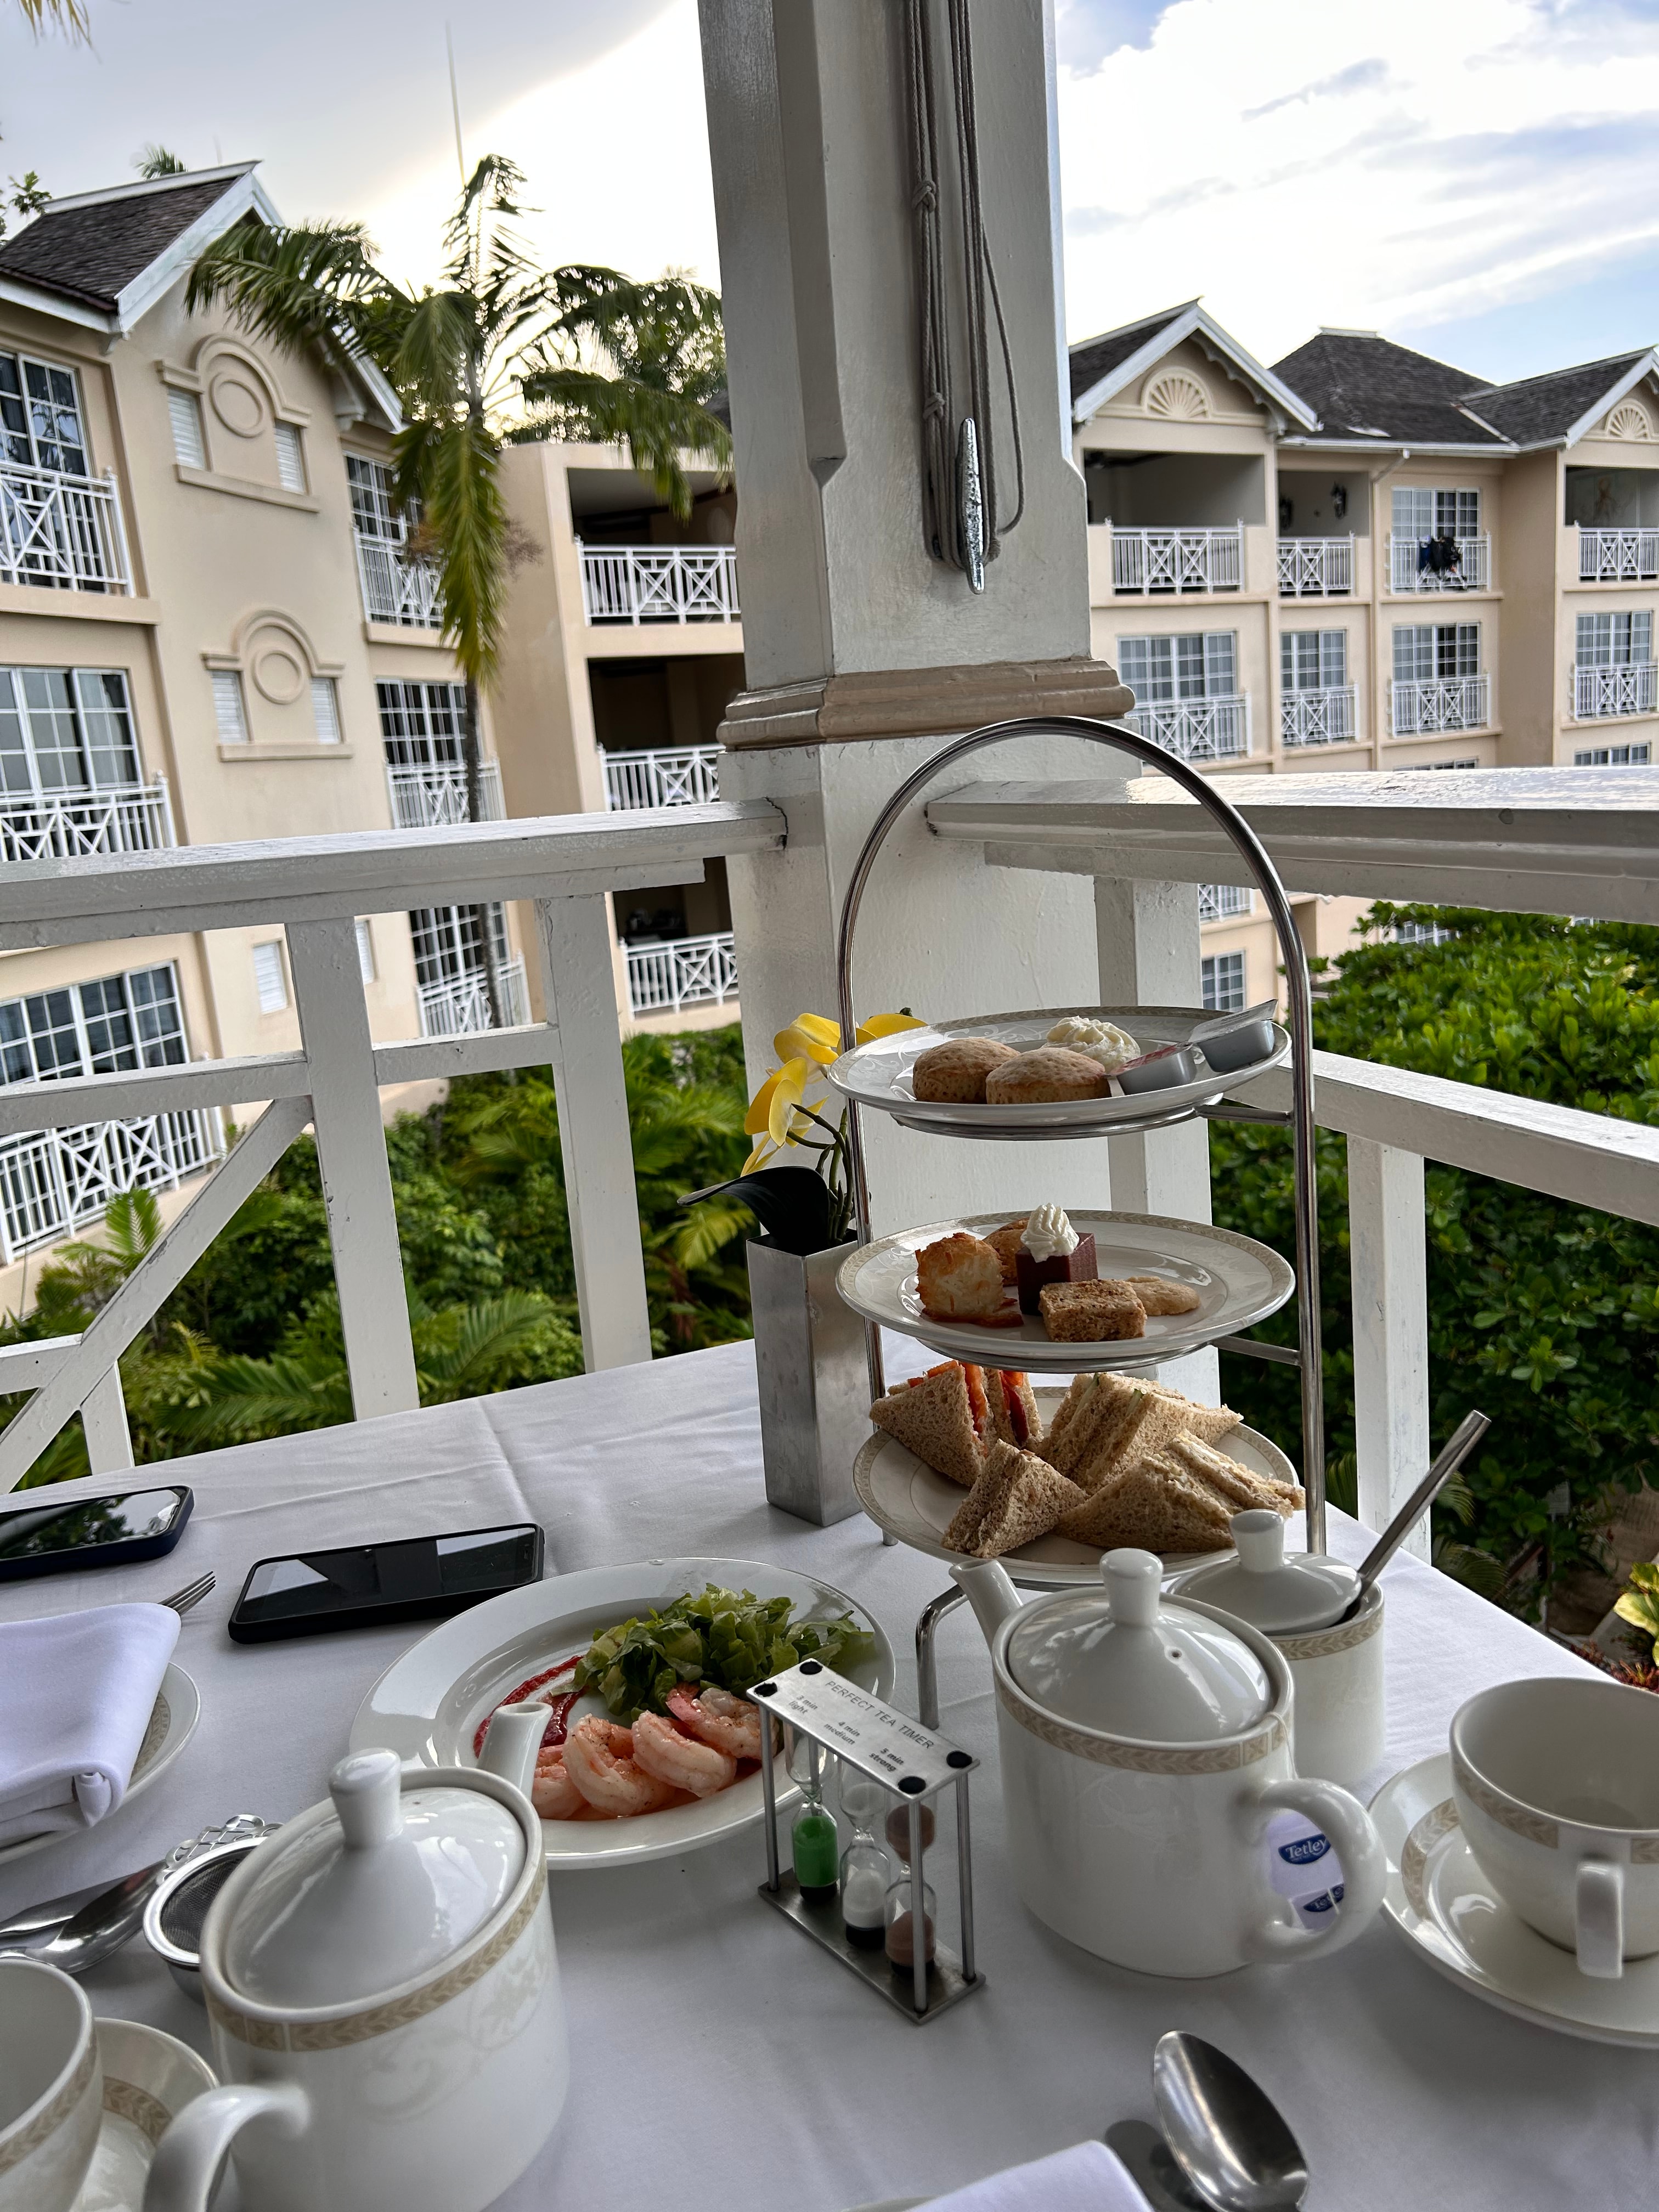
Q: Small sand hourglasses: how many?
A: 3